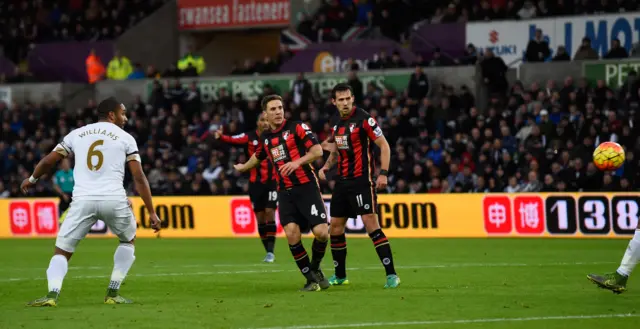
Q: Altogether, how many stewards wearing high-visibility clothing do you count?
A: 3